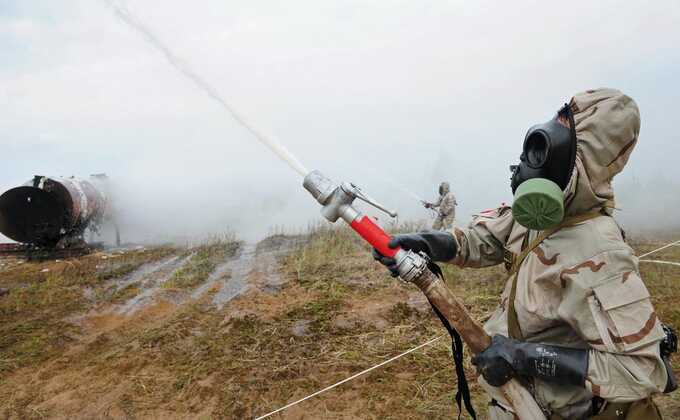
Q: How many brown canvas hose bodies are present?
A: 1